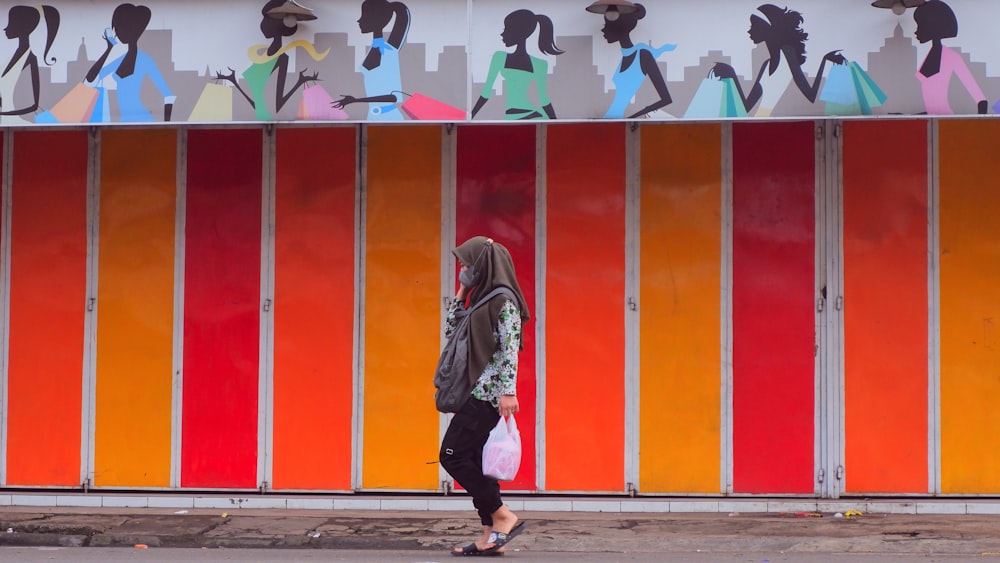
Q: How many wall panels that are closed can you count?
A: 11